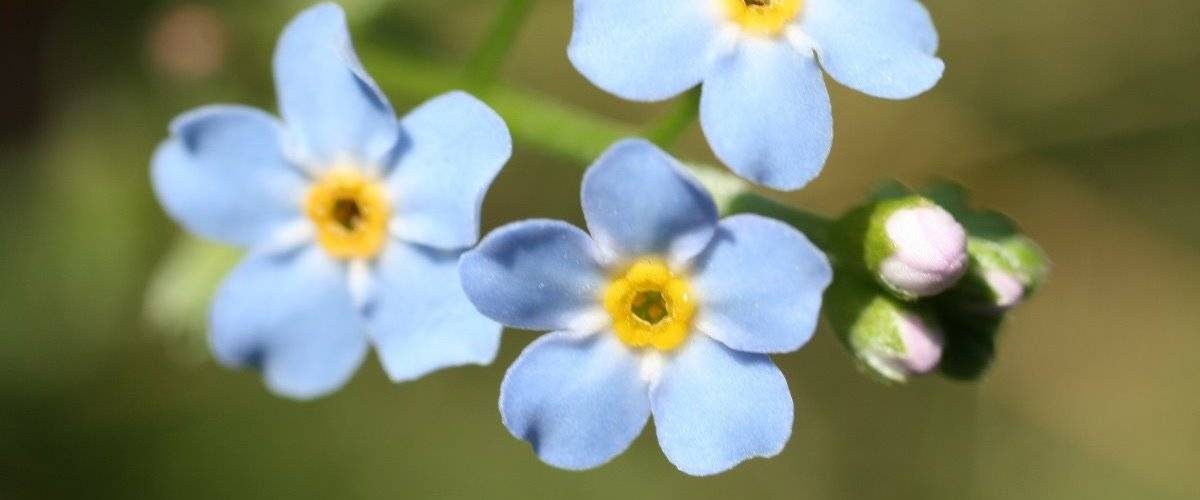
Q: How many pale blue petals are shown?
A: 13